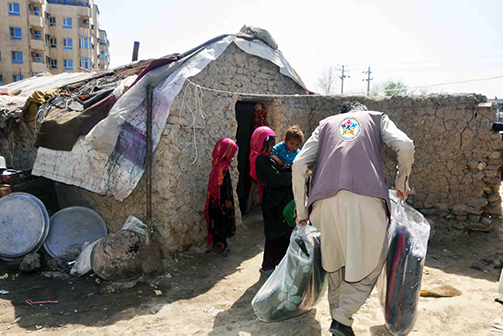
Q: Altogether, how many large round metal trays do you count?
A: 2